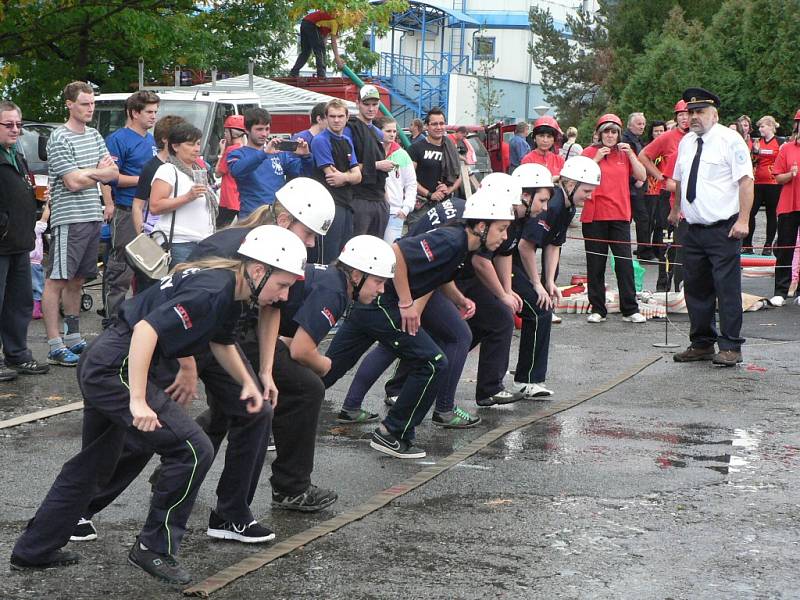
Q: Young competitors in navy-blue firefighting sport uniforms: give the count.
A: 7